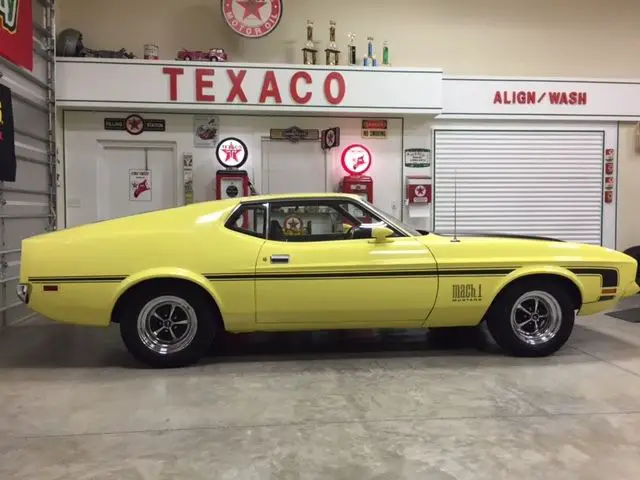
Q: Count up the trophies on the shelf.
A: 5